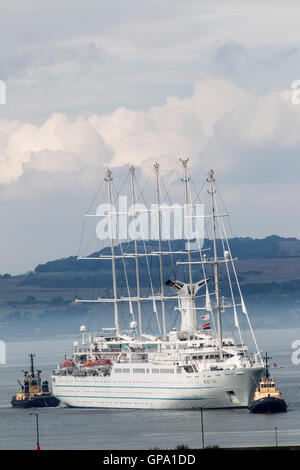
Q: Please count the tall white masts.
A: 5